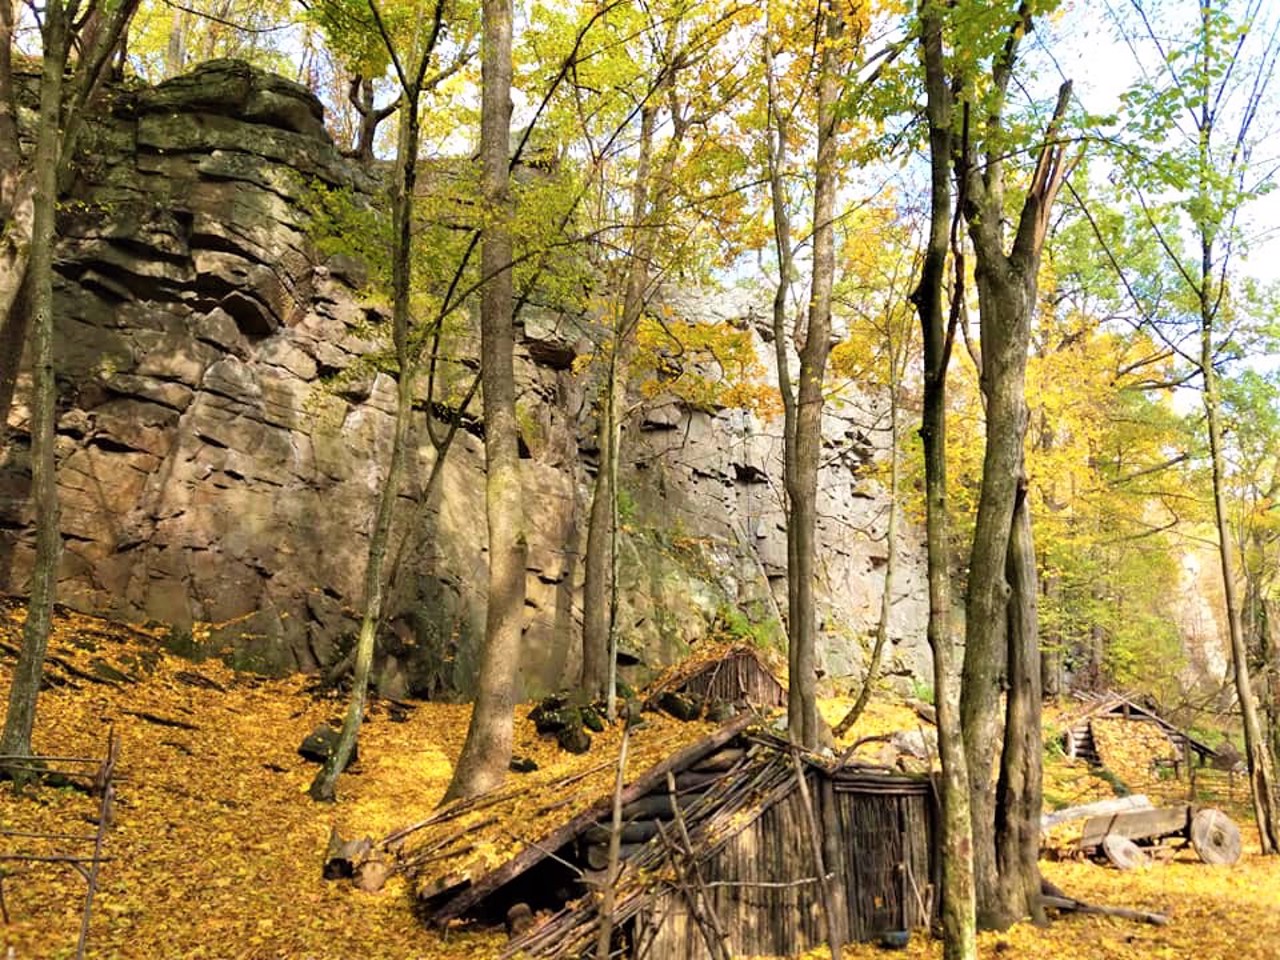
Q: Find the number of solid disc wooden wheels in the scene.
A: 2